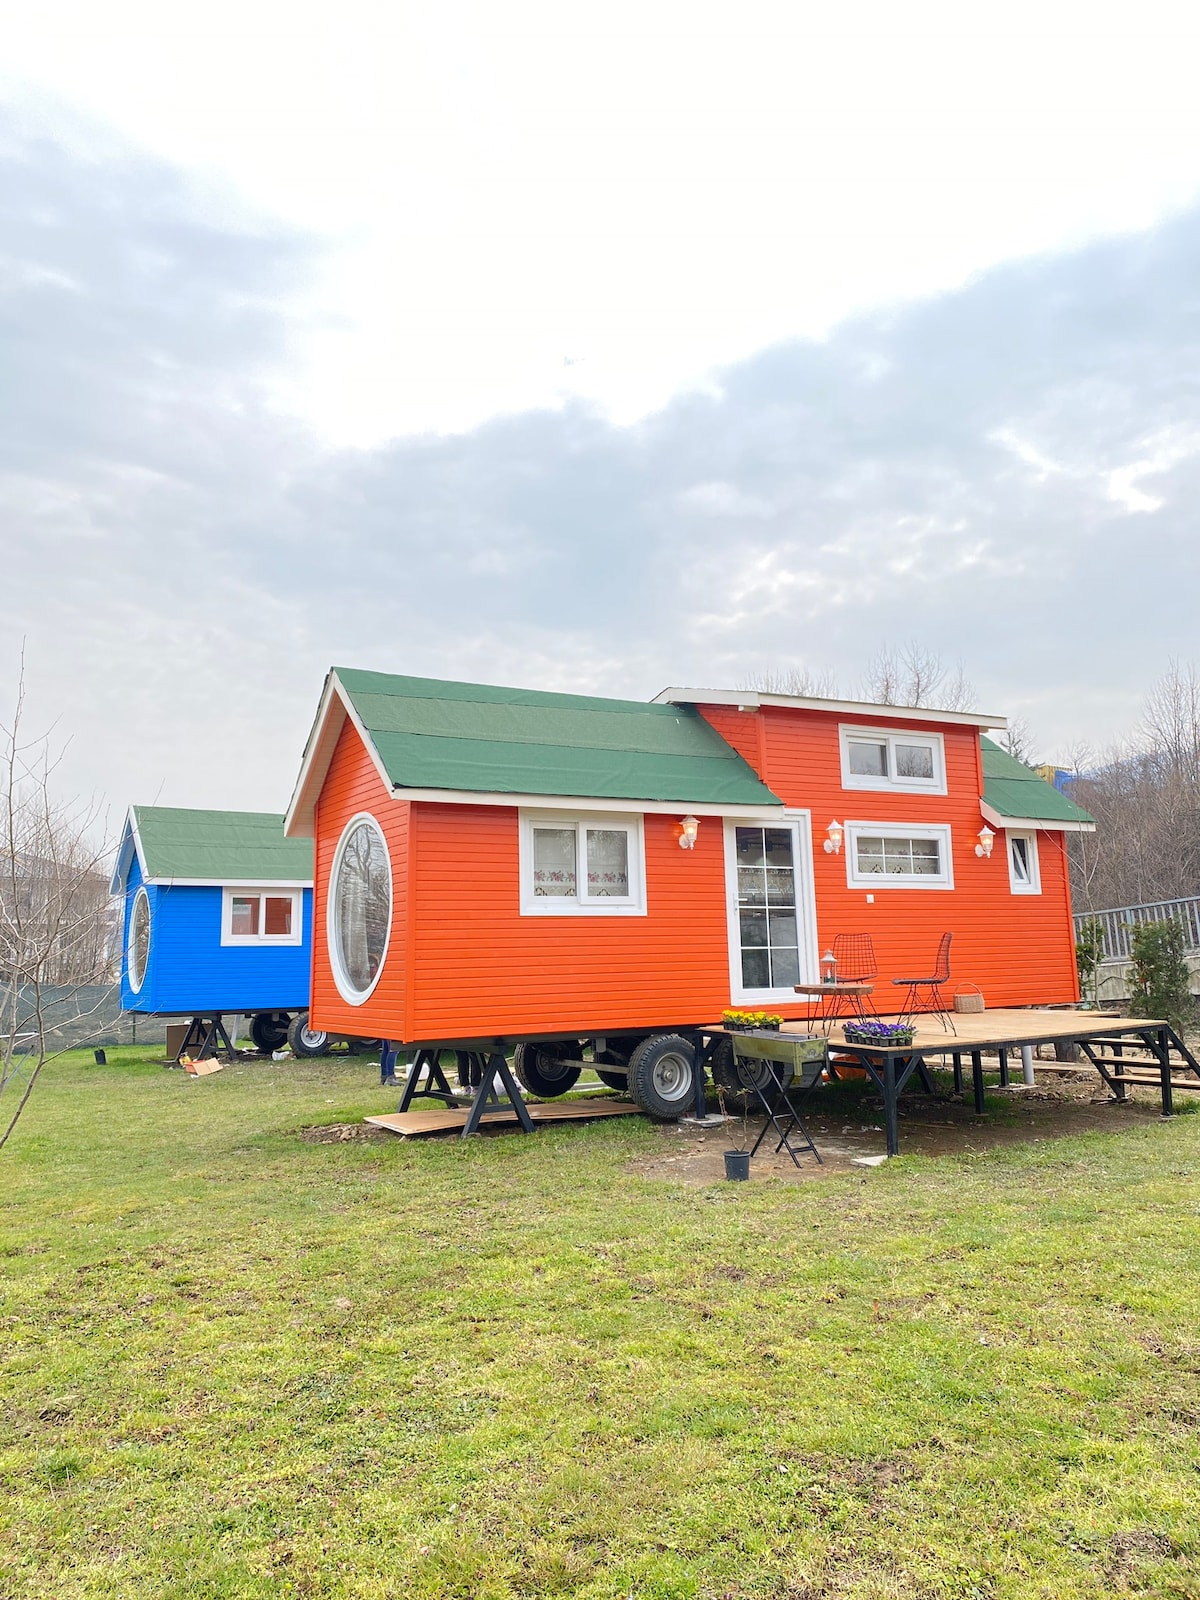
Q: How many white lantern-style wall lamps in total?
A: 3